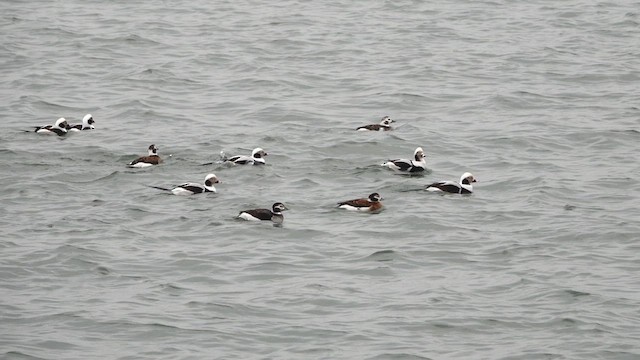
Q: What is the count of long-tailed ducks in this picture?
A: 10